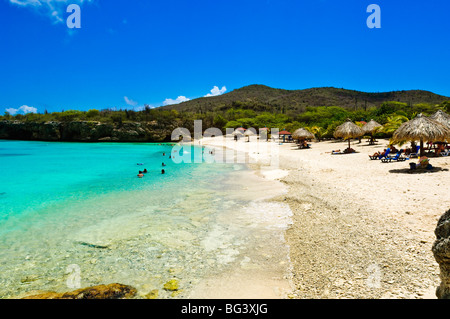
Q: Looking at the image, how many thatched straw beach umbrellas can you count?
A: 7